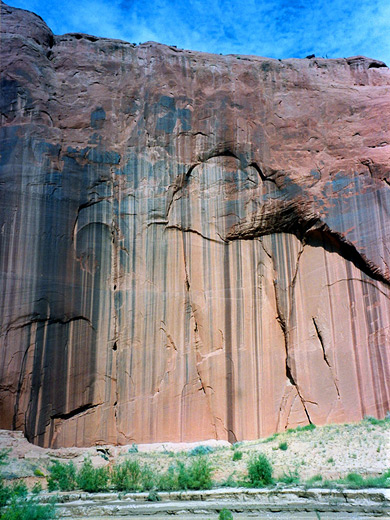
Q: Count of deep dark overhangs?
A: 1